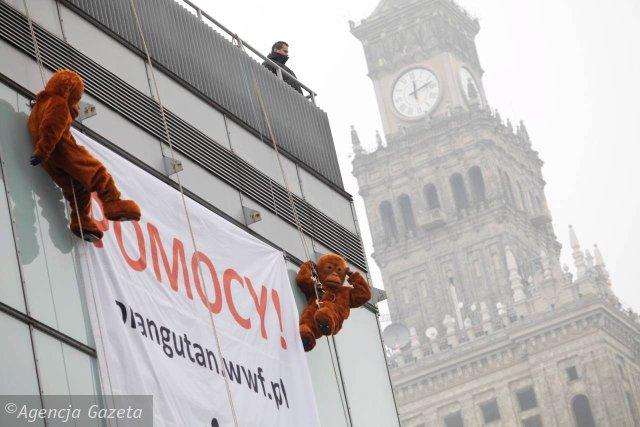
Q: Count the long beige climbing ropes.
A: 3